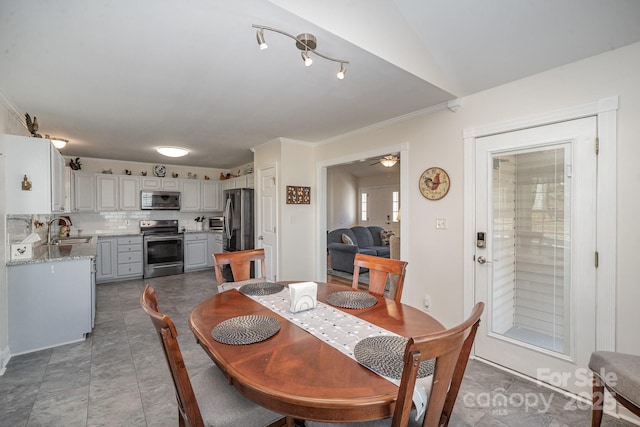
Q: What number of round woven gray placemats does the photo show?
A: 4